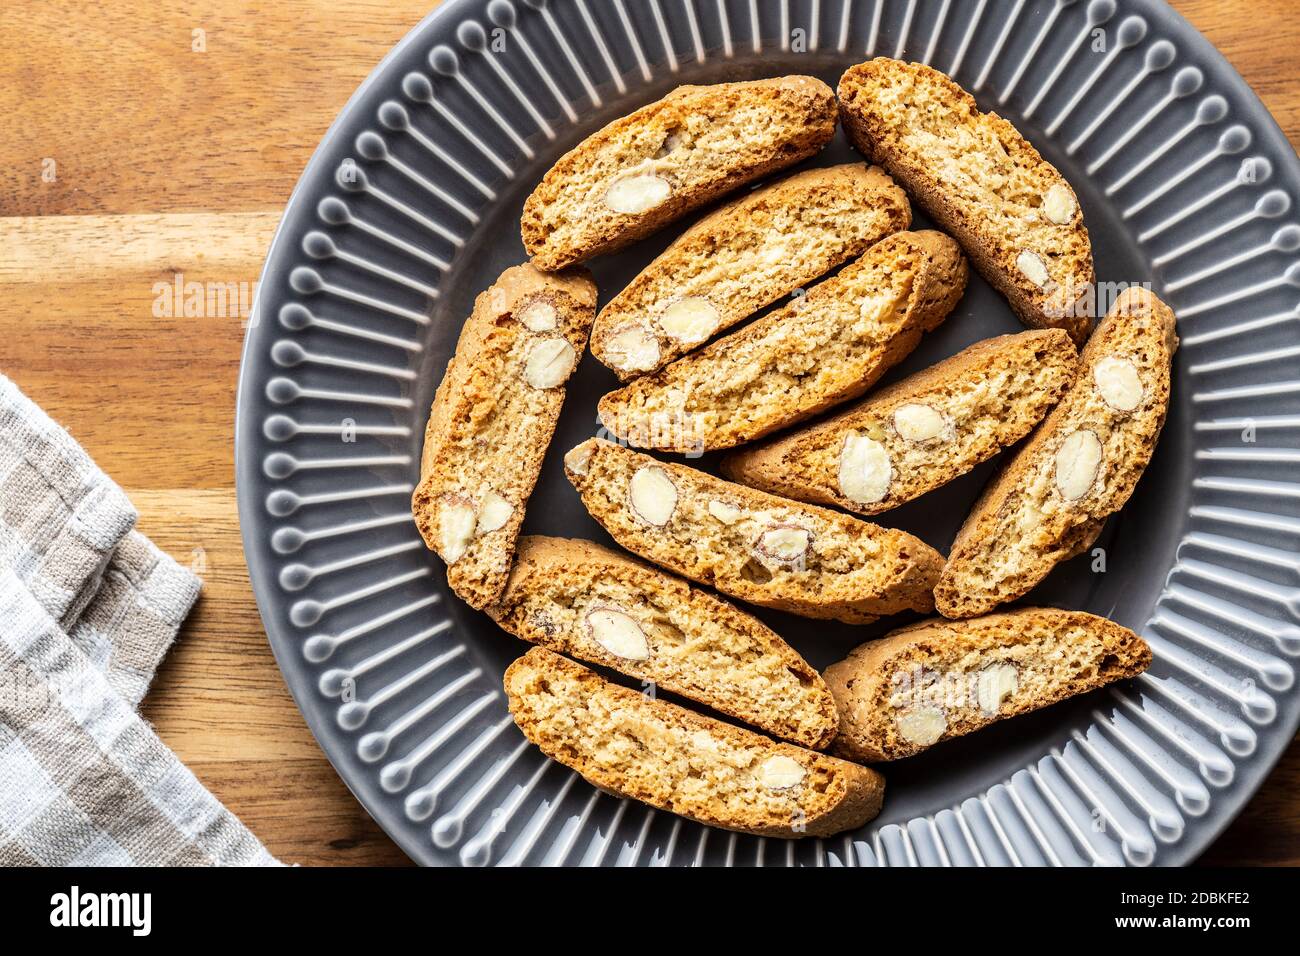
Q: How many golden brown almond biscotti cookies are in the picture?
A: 11